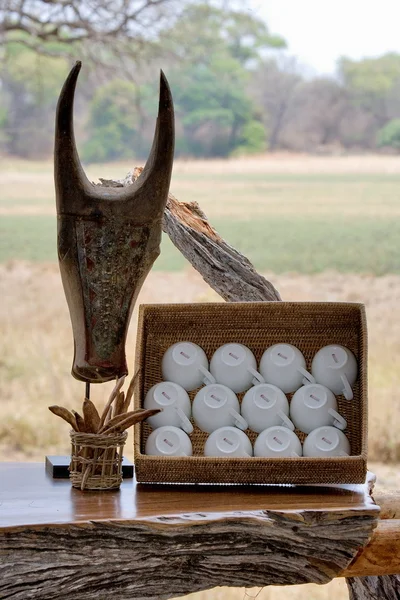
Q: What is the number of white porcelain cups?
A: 12